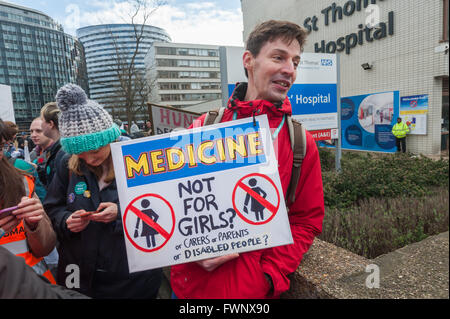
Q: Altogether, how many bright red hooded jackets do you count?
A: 1